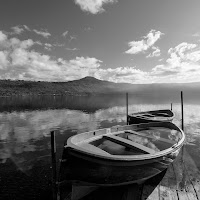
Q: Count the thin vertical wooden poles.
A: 4